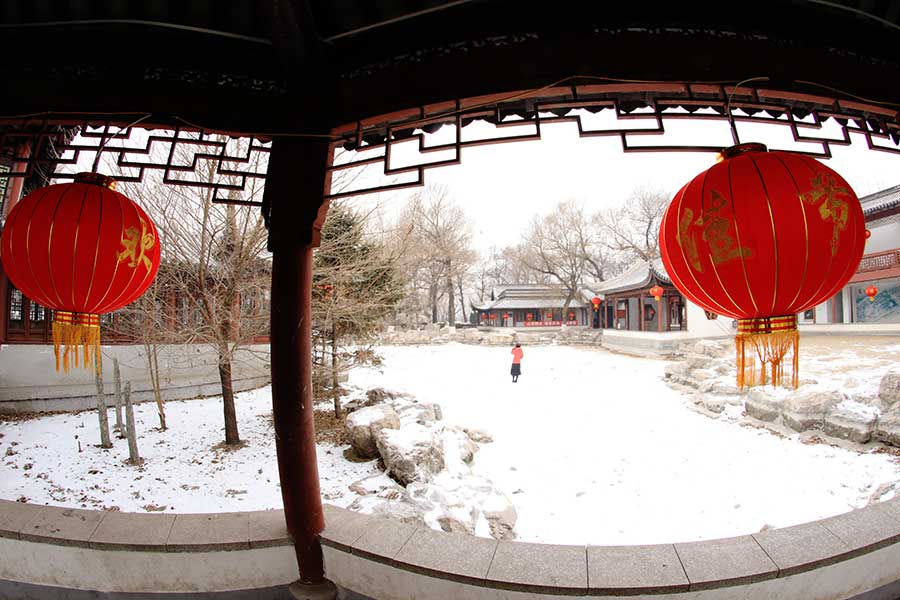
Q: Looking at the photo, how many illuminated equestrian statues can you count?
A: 0